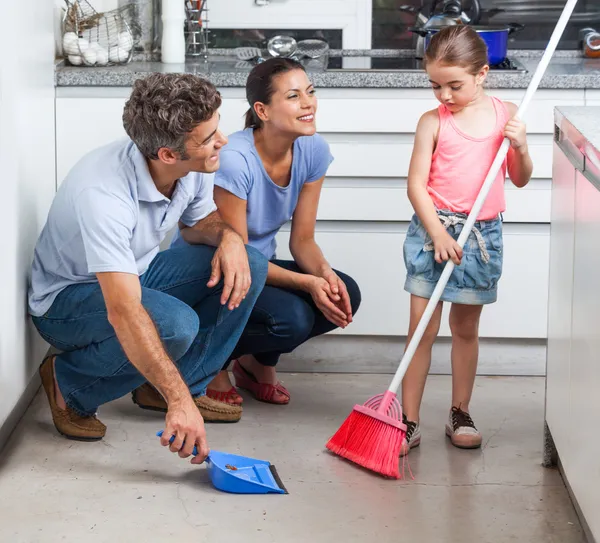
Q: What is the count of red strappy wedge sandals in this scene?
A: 2